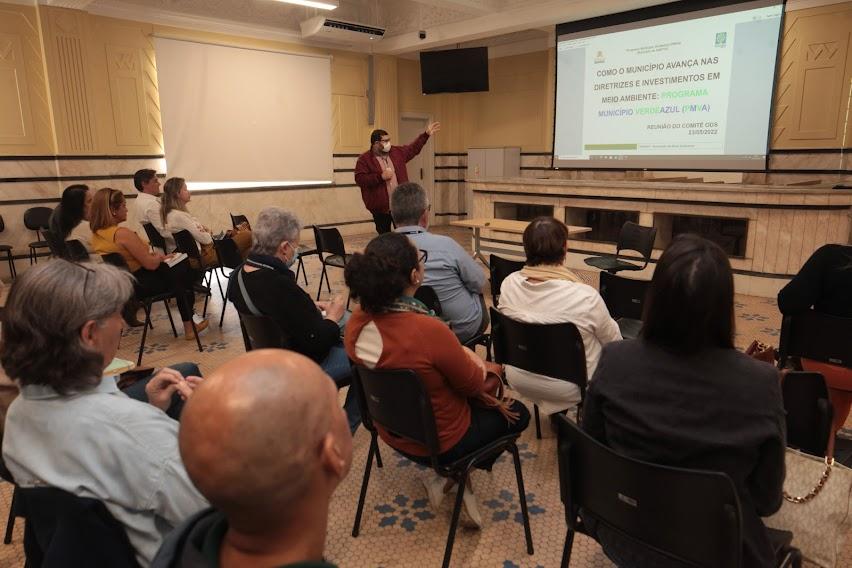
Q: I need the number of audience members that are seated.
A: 12